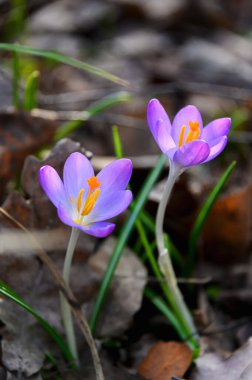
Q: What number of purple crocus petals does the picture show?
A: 12